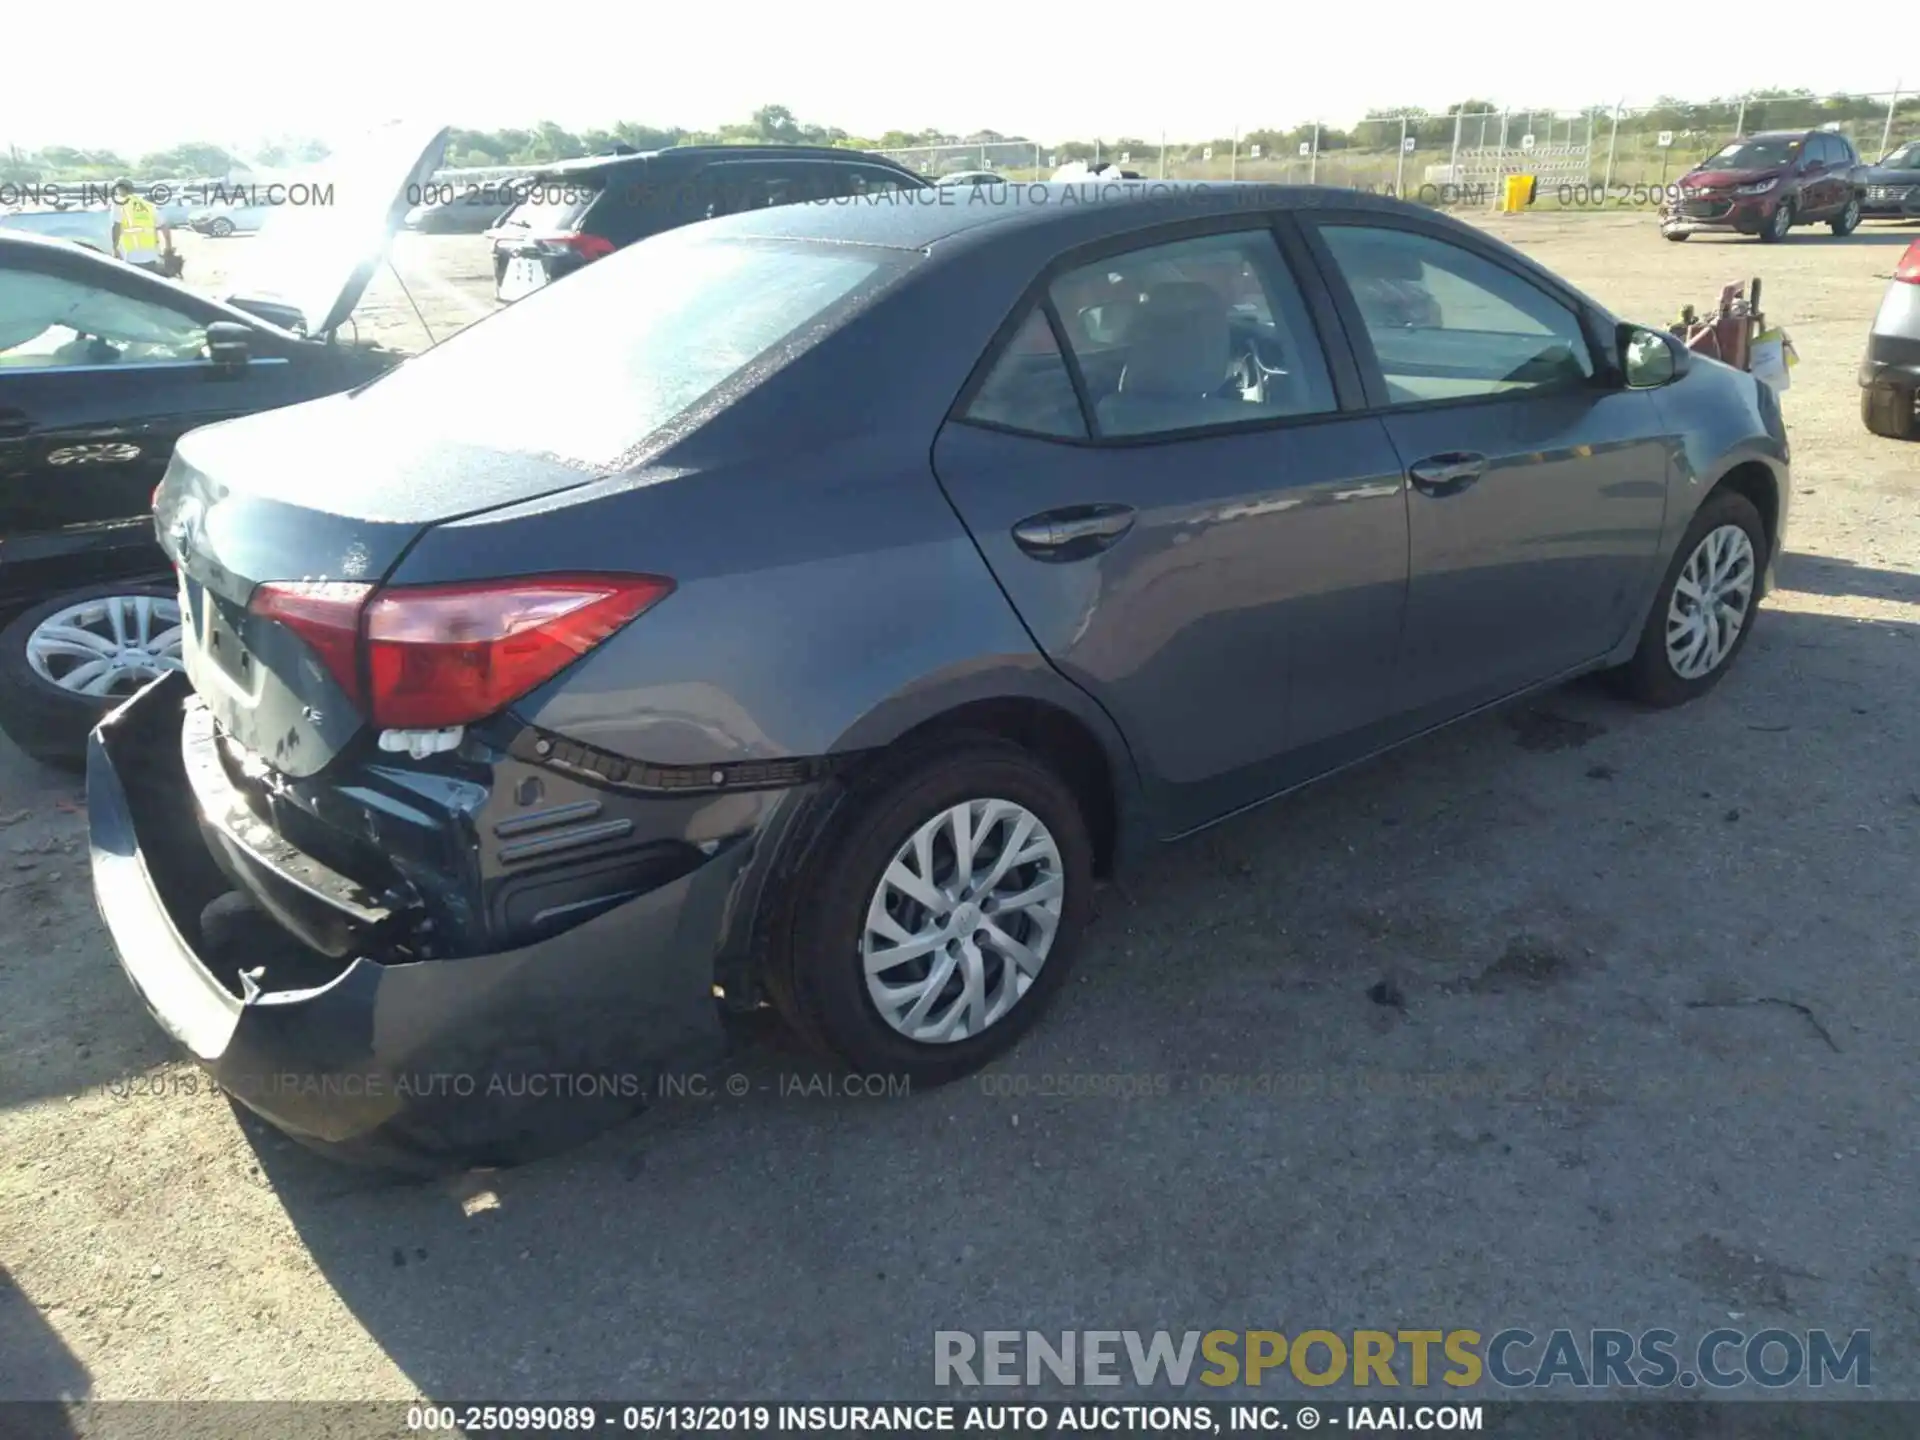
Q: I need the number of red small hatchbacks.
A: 1